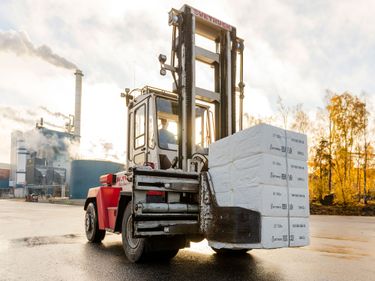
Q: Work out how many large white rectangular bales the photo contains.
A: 4